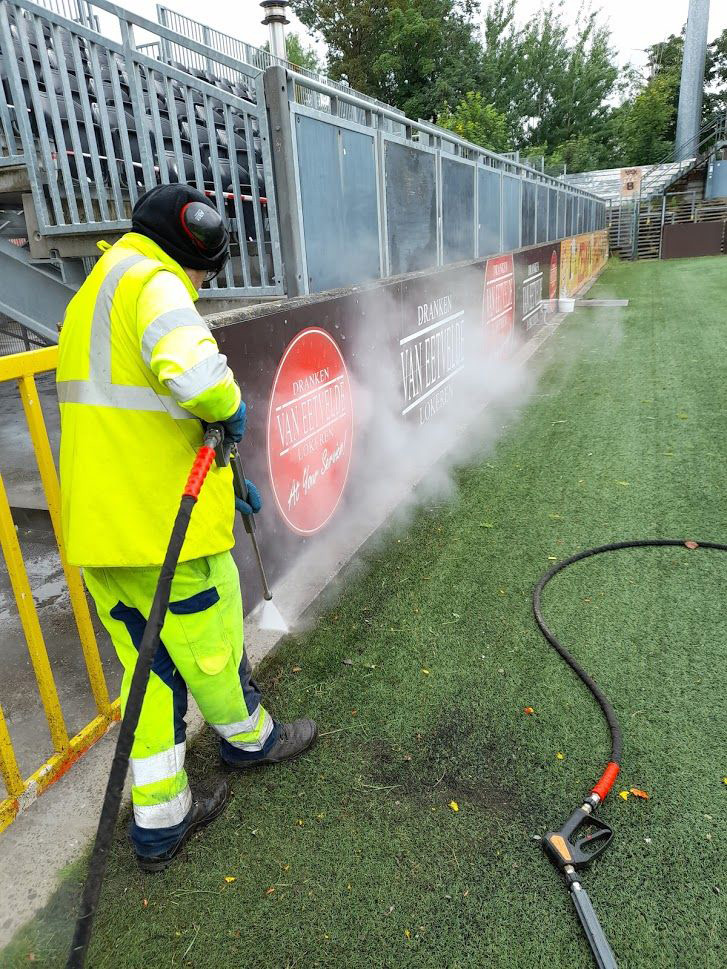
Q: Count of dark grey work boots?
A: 2